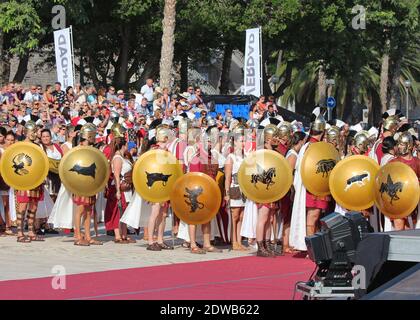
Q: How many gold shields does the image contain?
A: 8